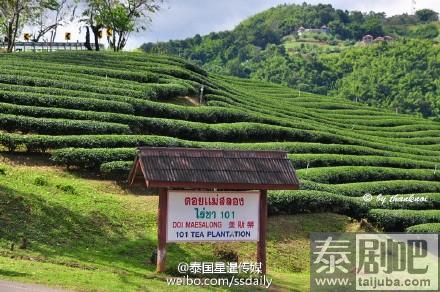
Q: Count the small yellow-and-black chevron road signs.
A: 4